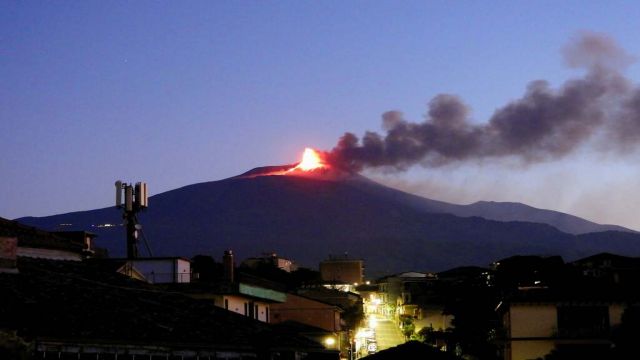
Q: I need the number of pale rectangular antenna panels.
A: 3